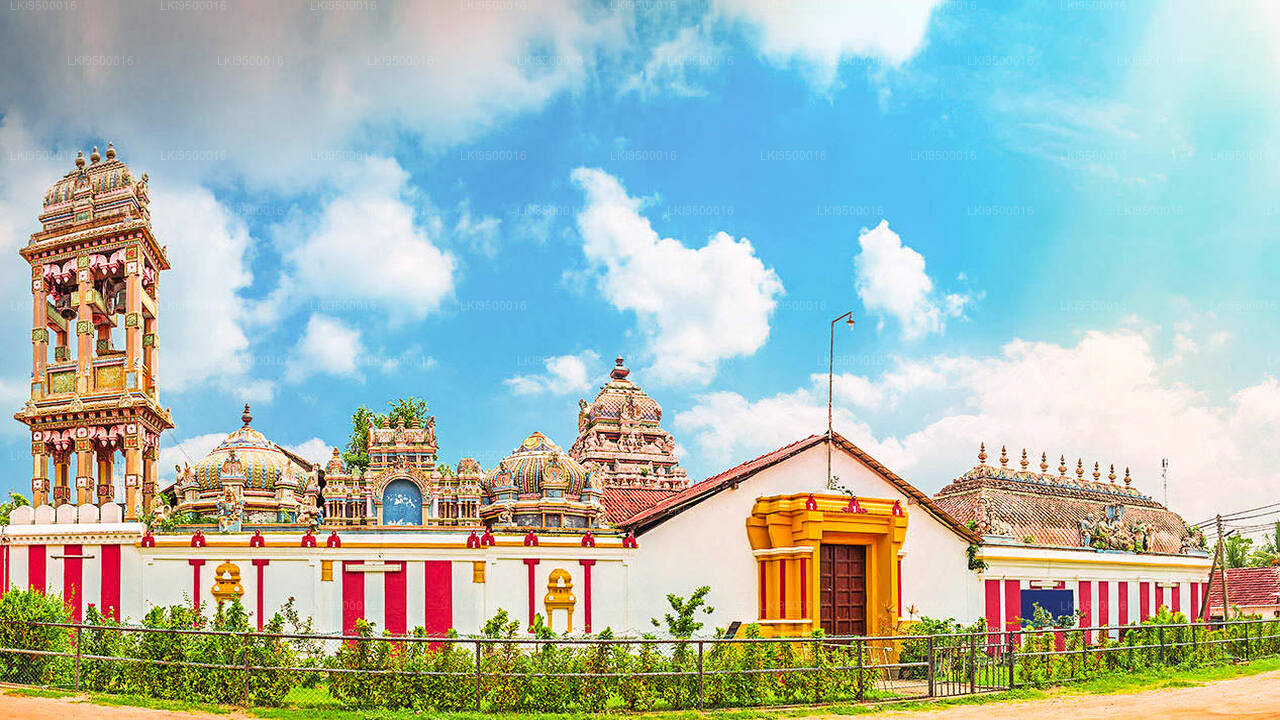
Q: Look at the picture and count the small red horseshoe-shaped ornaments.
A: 13